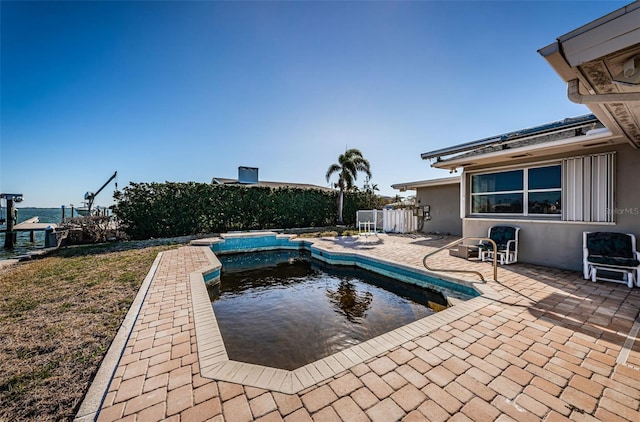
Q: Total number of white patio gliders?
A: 2